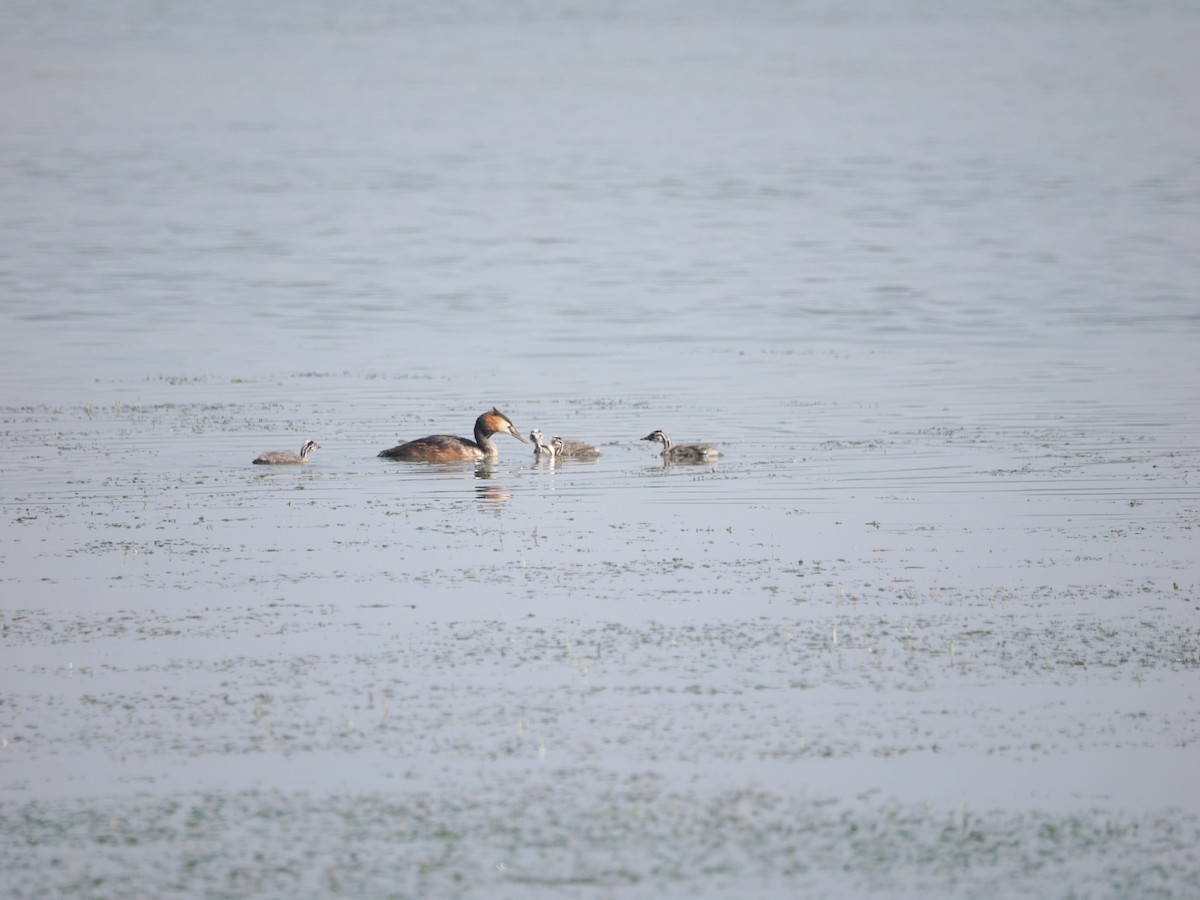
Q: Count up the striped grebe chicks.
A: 4